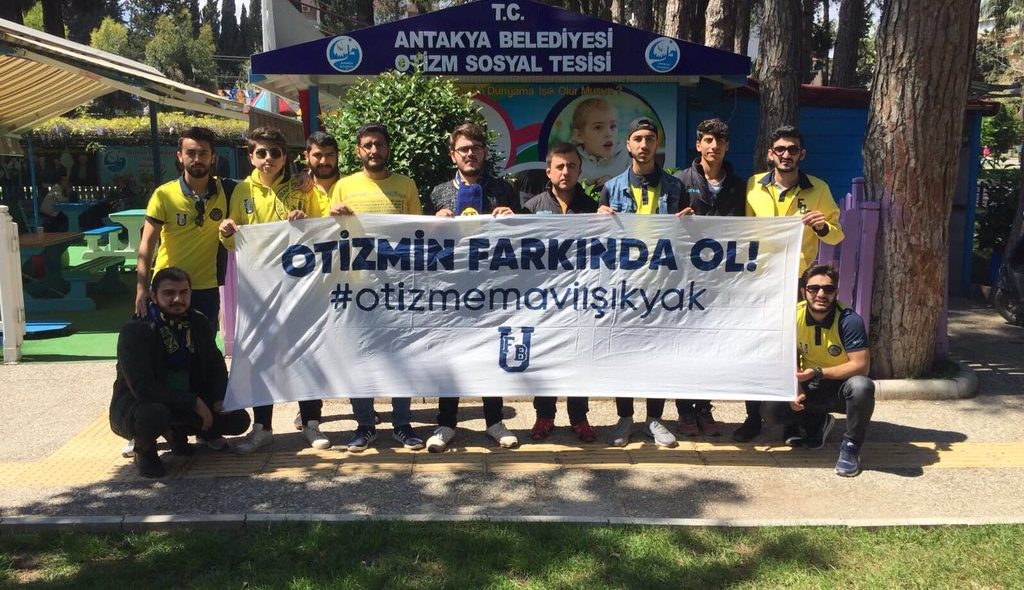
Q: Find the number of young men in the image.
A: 11